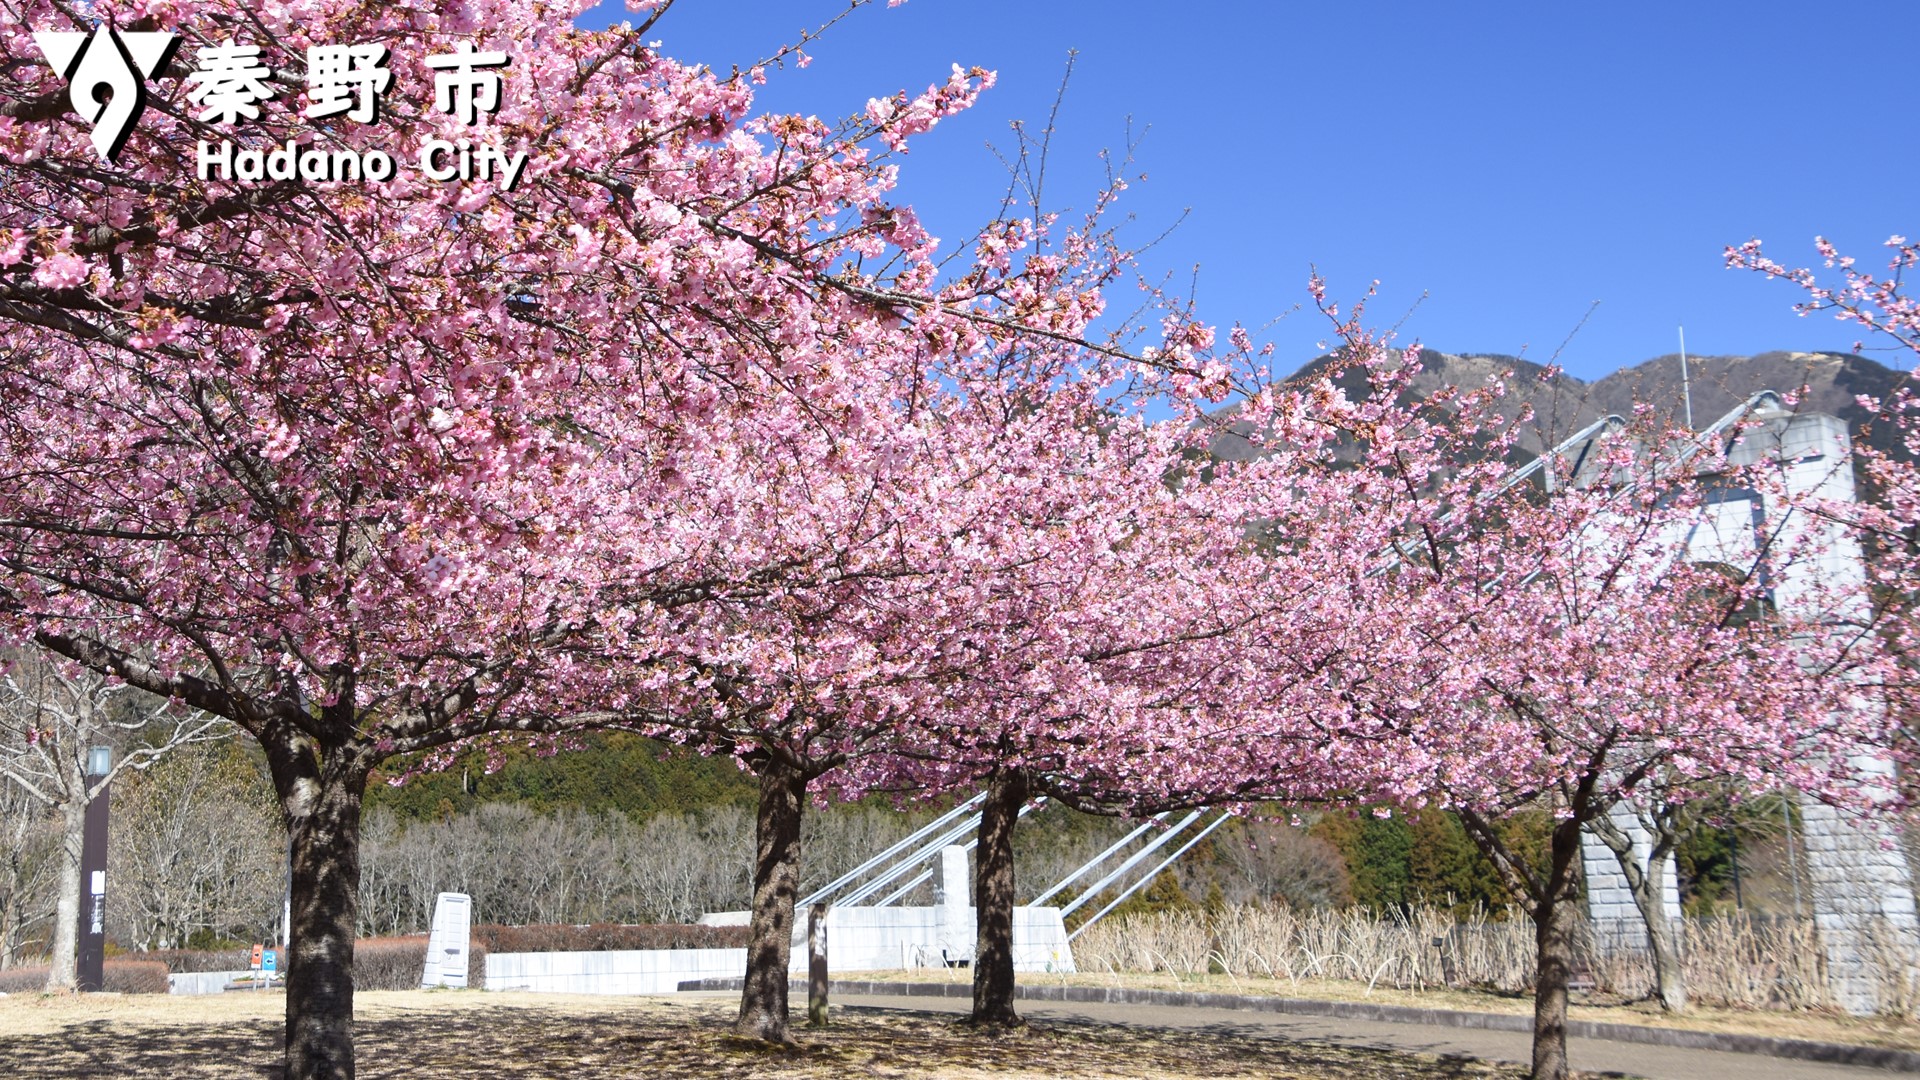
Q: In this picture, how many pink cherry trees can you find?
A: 4